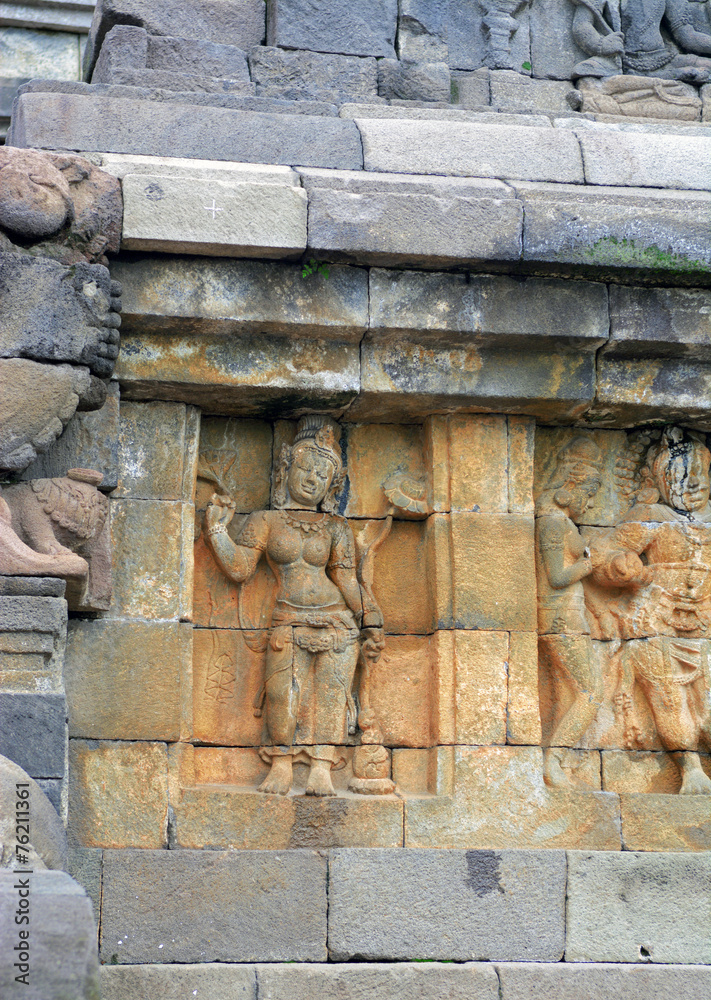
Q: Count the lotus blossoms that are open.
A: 1